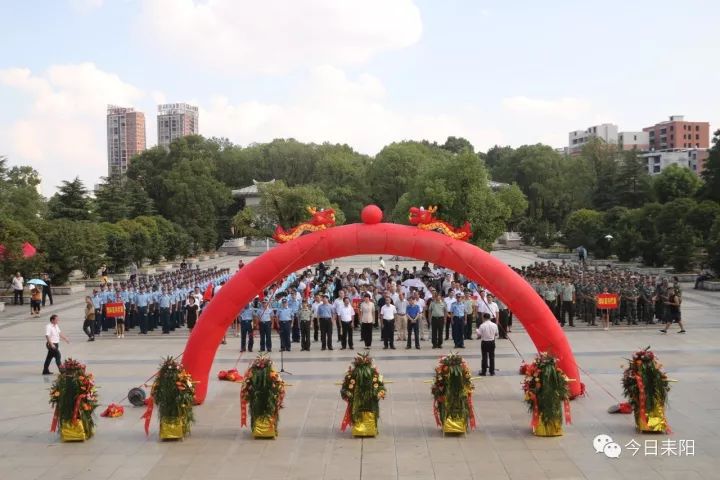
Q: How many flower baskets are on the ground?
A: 7